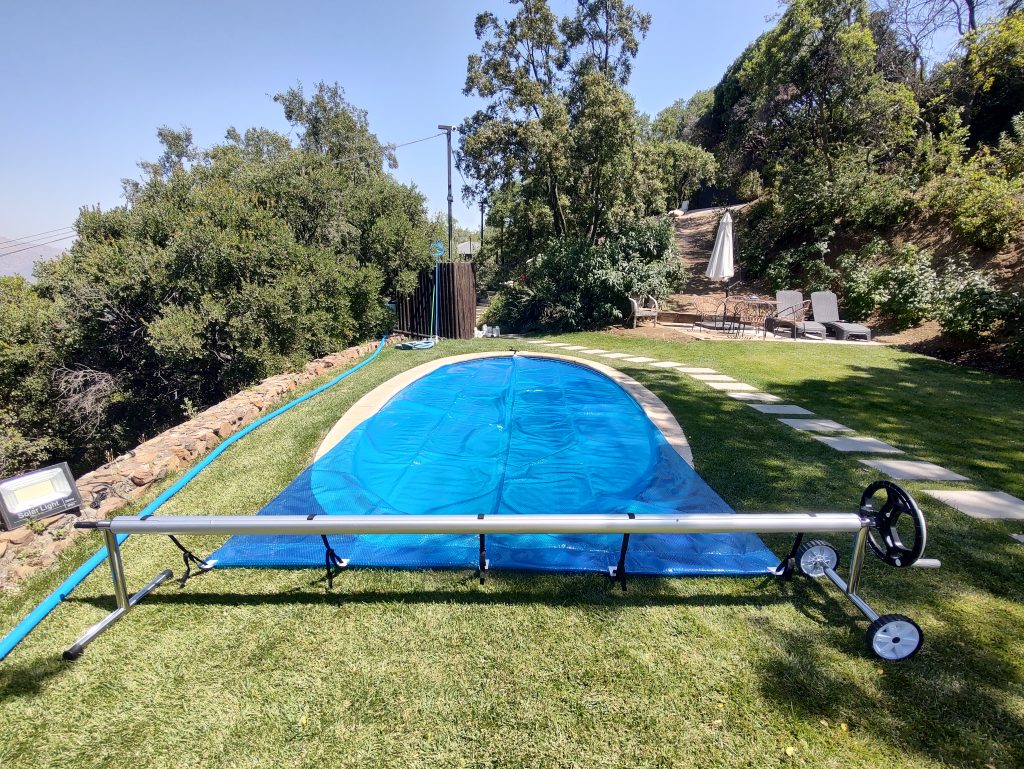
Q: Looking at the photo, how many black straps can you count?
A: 5